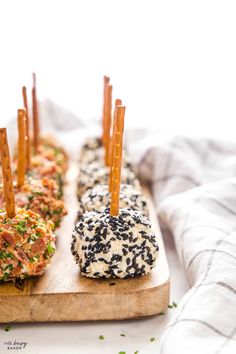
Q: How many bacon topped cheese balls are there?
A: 4